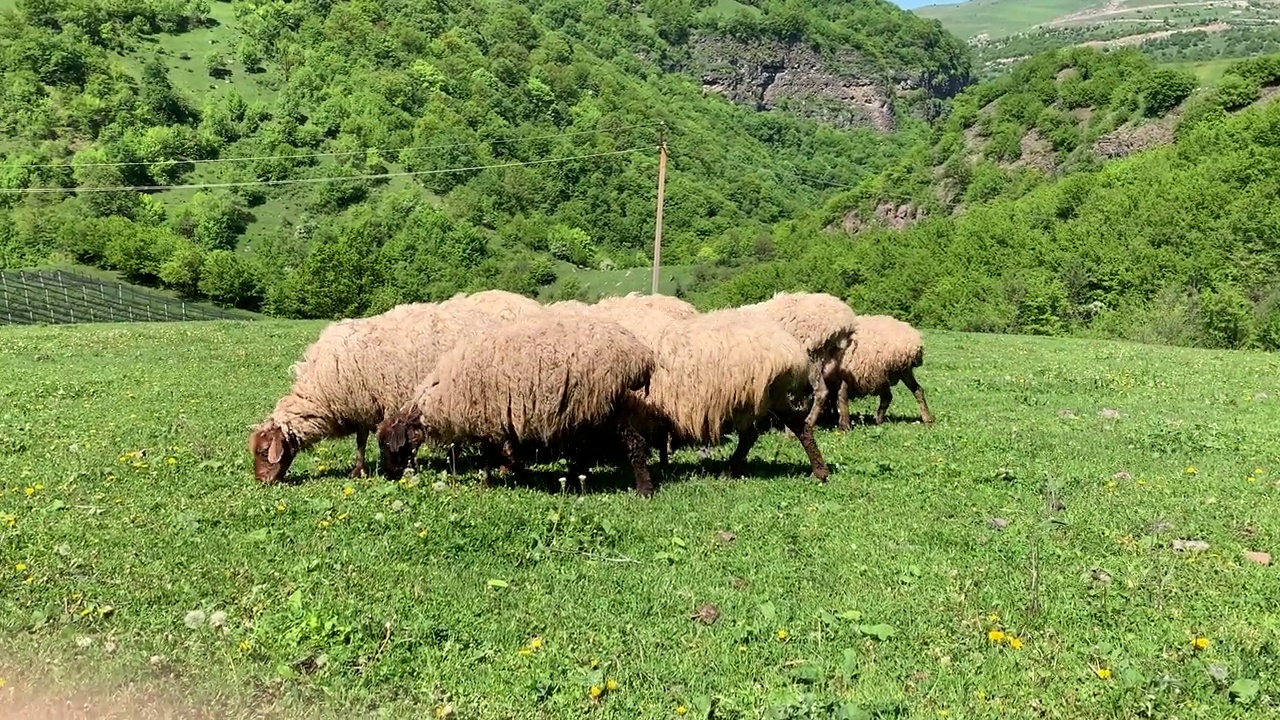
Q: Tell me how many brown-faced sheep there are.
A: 2